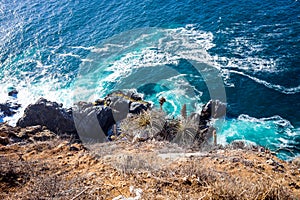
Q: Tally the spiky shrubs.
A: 2